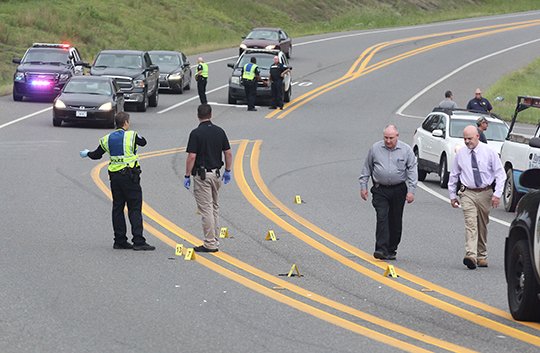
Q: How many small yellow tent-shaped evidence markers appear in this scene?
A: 7